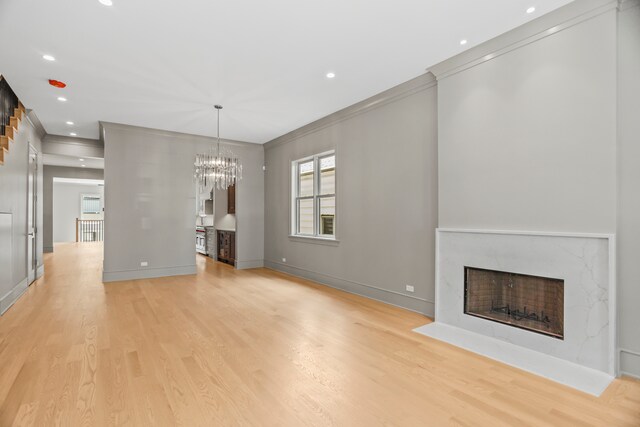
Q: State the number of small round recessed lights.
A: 10